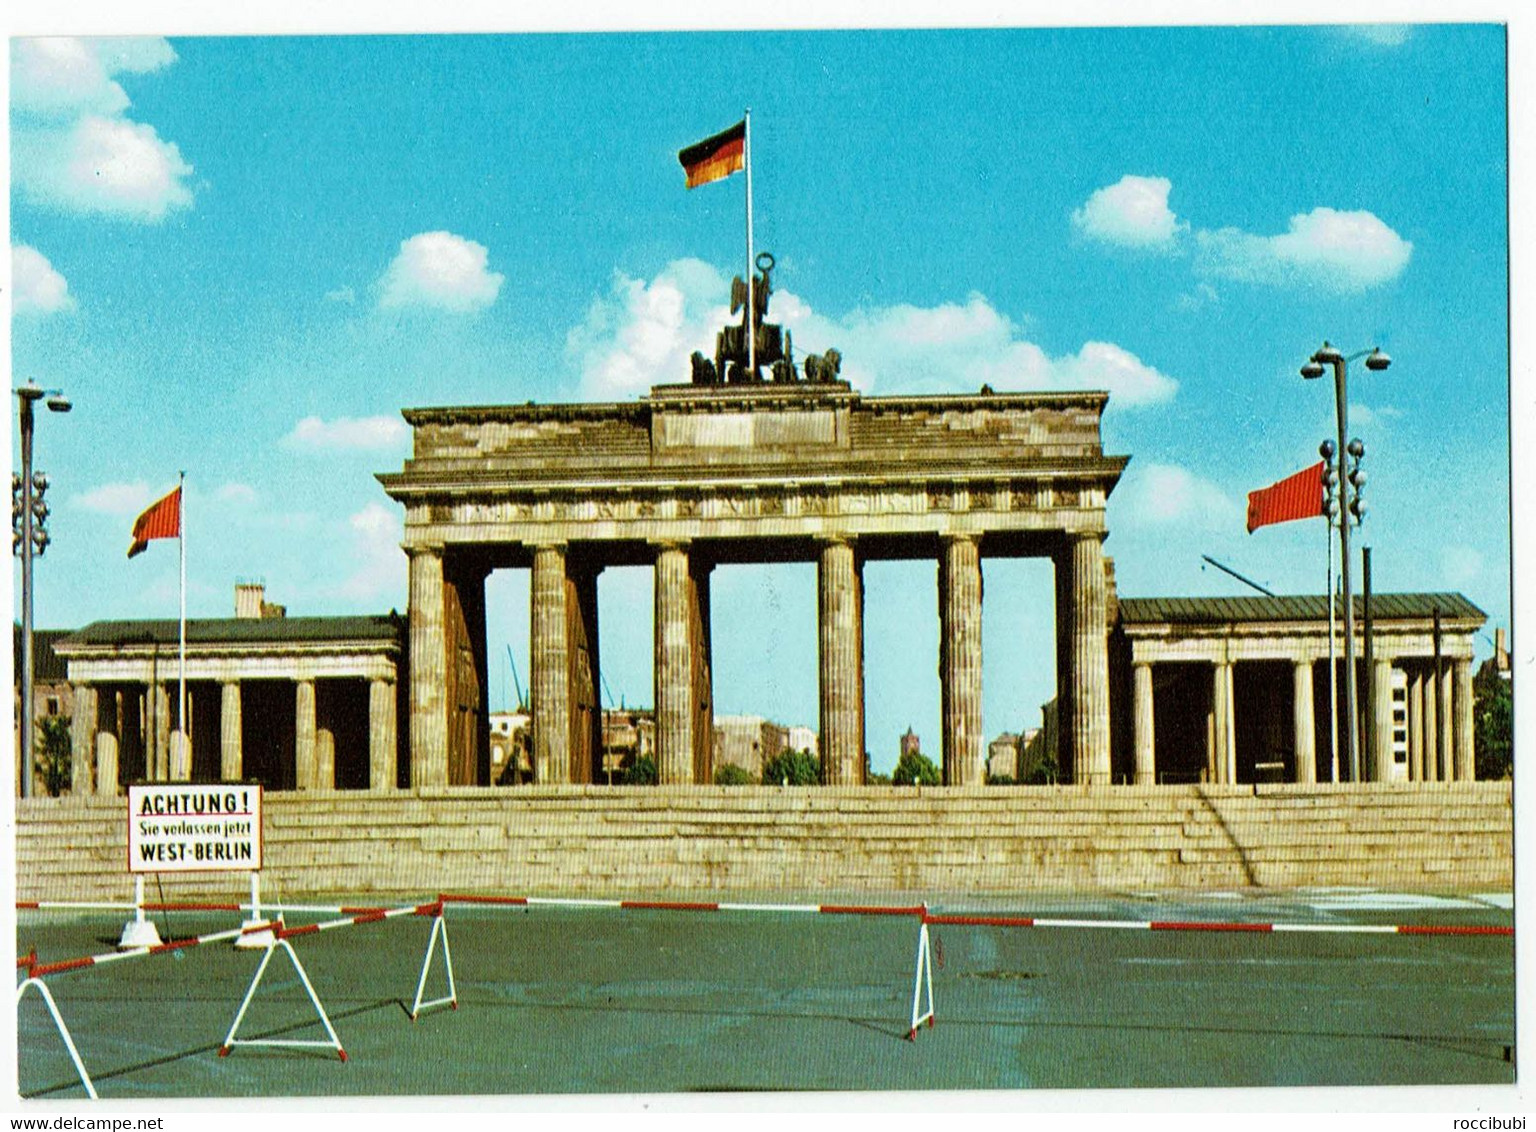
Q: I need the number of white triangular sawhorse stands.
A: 4